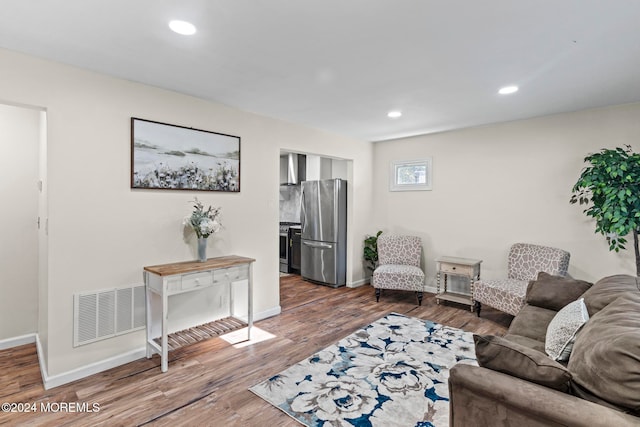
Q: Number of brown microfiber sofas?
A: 1